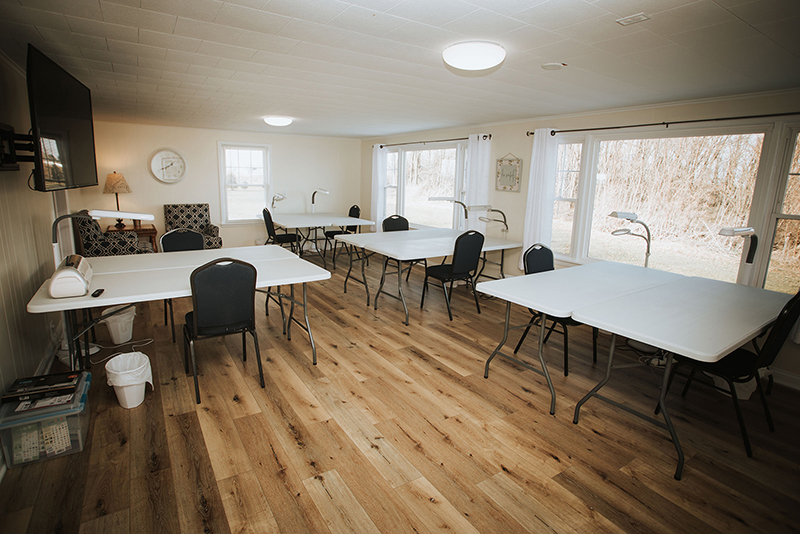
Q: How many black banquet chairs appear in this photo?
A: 8